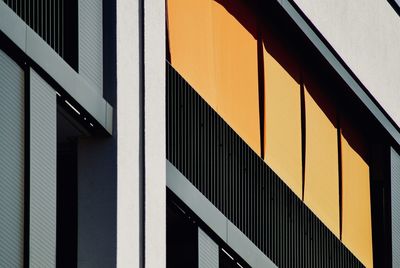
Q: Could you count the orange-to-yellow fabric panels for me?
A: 4